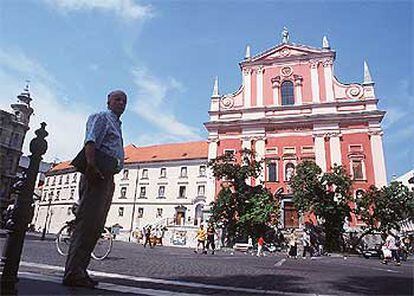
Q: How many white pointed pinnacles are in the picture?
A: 4